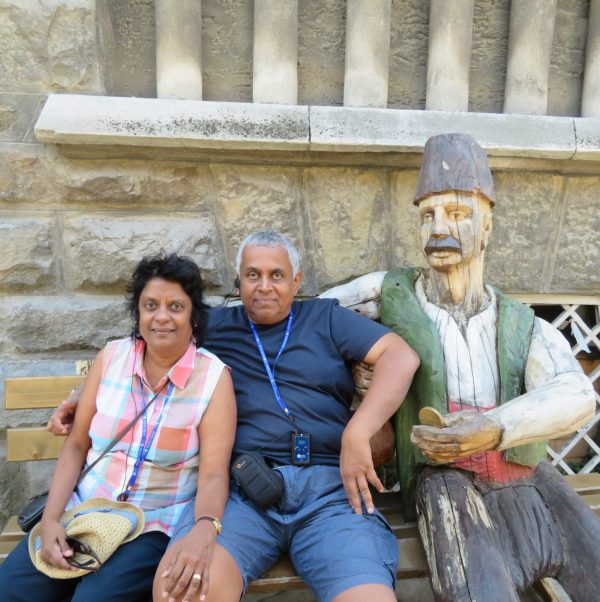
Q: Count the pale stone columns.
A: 6